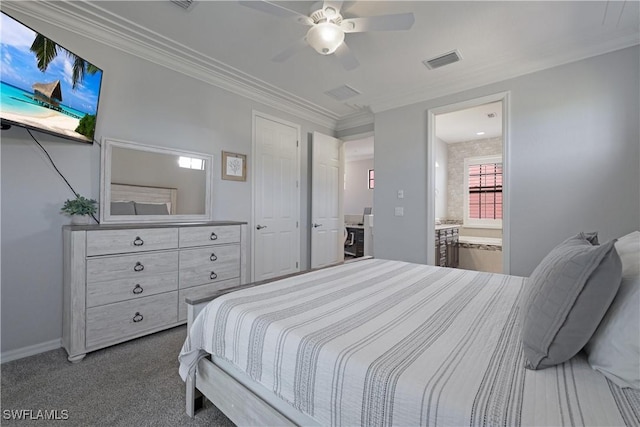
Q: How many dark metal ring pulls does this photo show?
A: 7